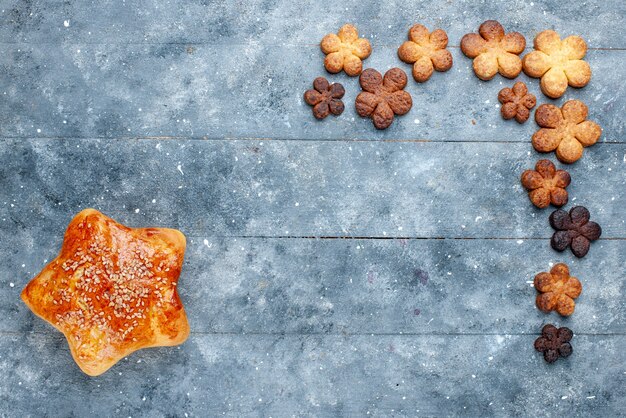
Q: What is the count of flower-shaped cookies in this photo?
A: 12